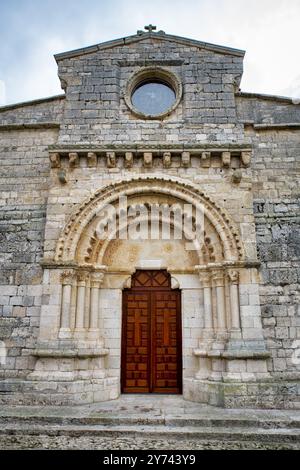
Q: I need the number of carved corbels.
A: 11